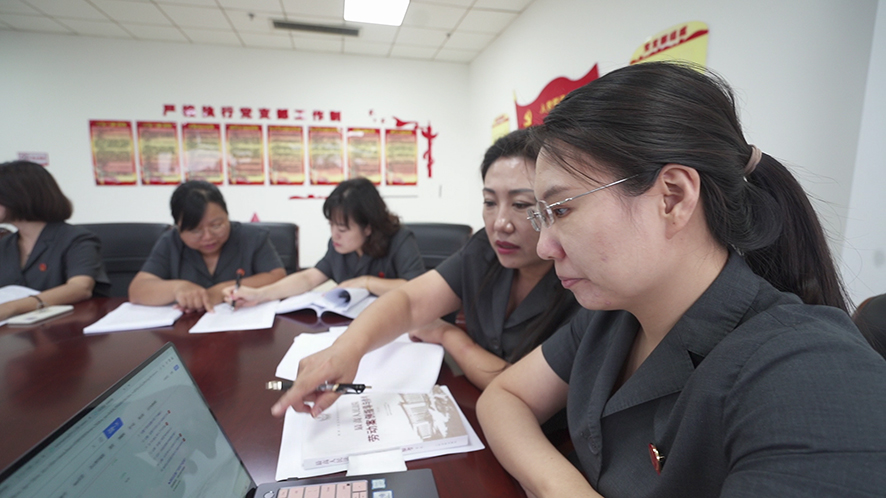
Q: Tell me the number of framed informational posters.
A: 8